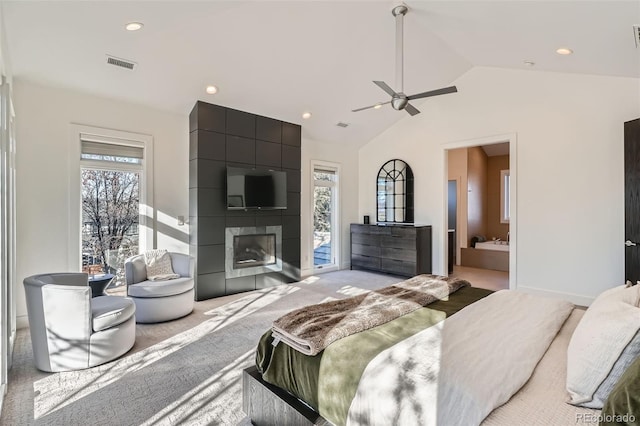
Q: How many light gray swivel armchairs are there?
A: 2